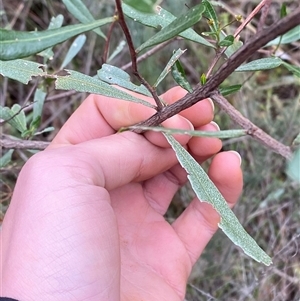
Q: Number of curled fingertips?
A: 4